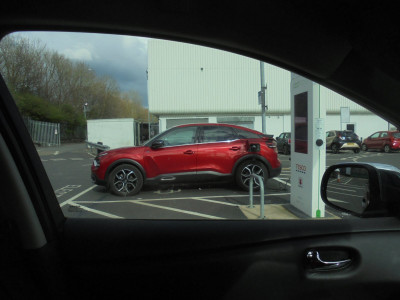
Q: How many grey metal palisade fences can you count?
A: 1